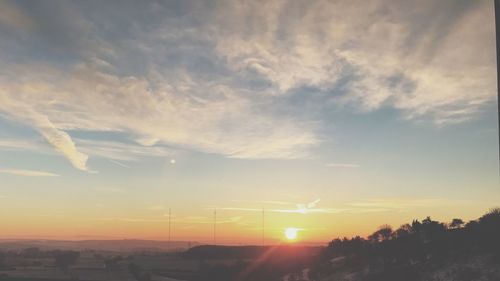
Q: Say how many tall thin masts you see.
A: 3